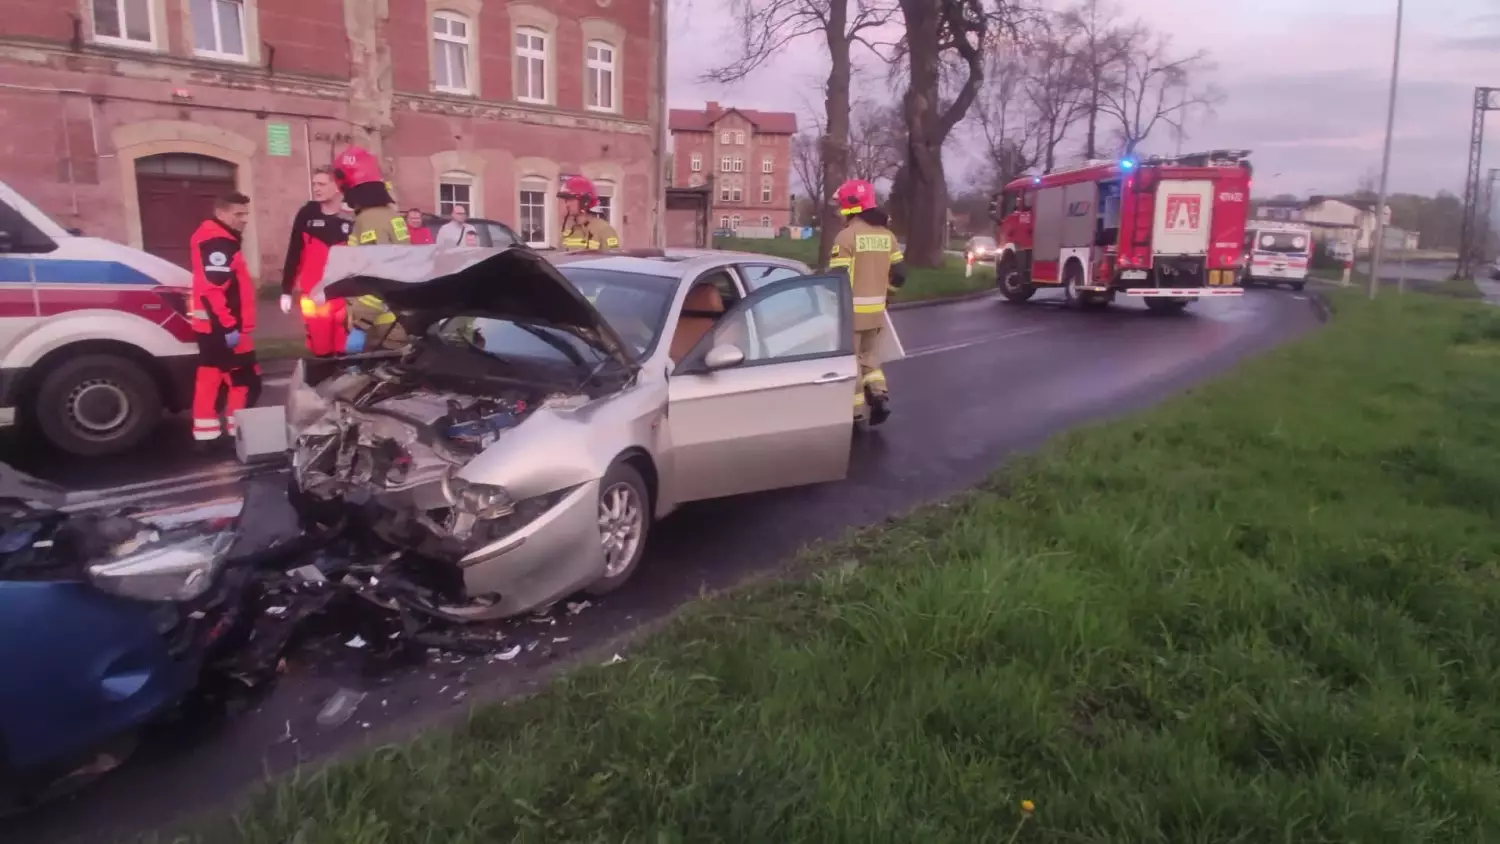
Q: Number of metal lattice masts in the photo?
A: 2